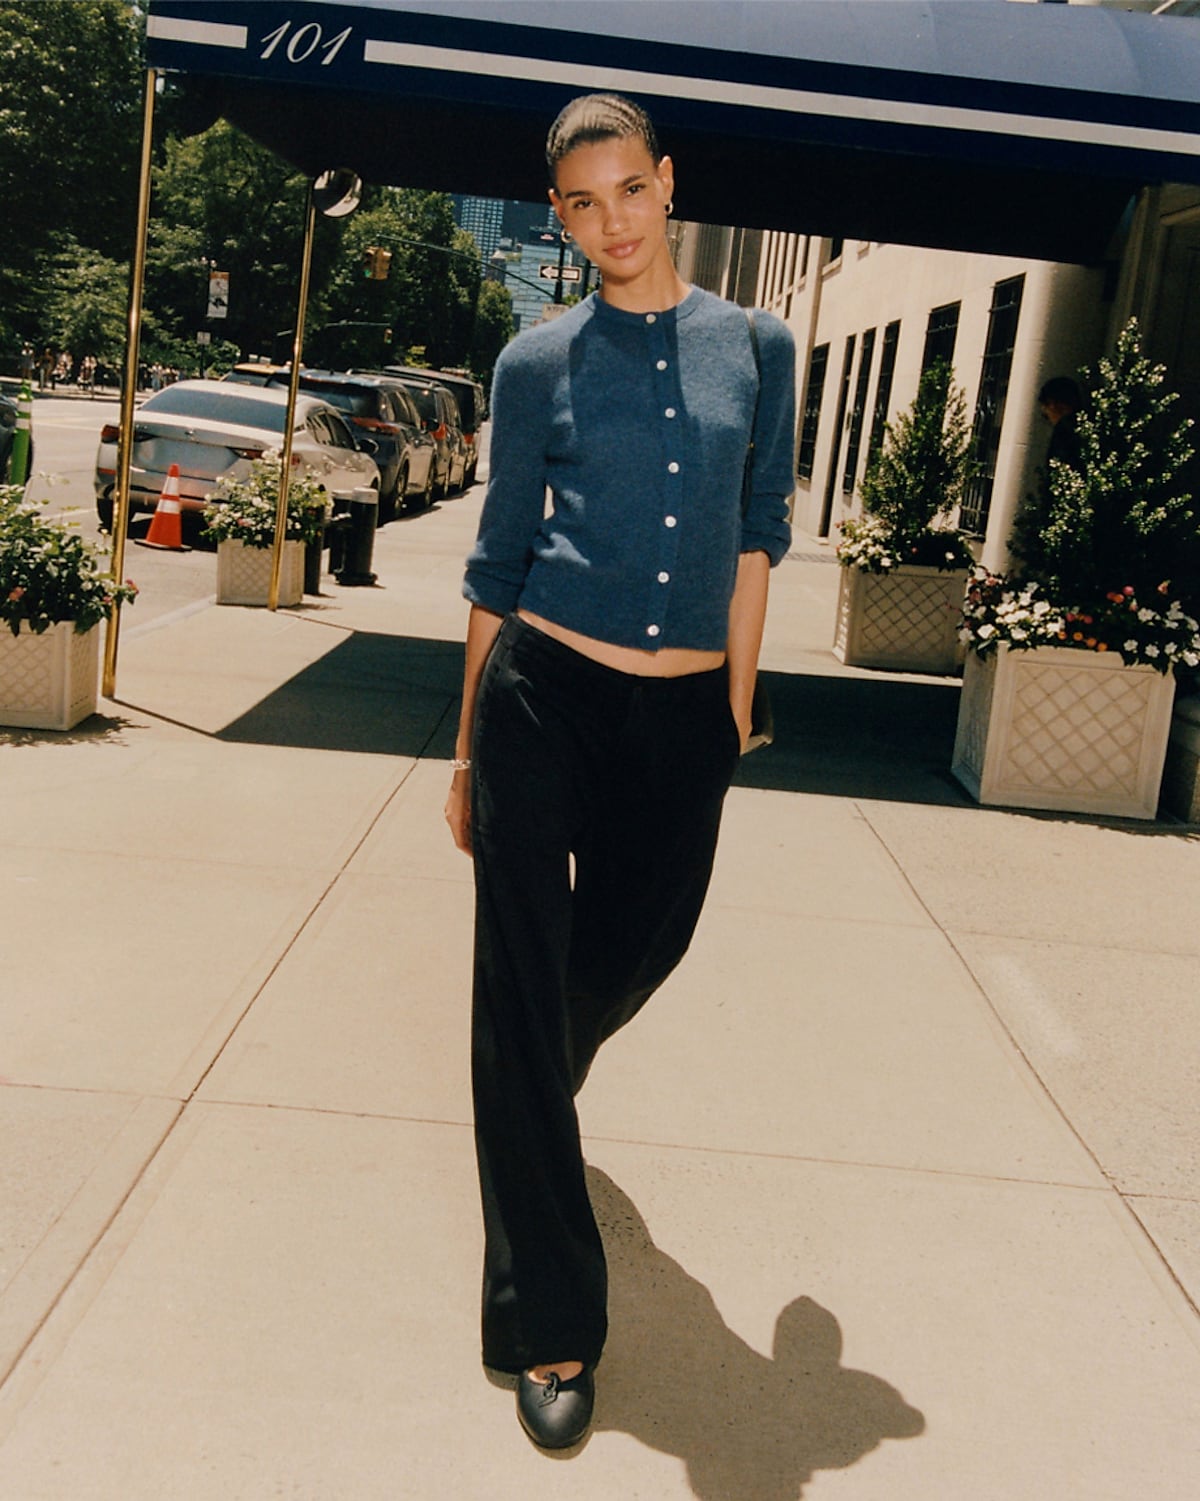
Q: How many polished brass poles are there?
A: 2